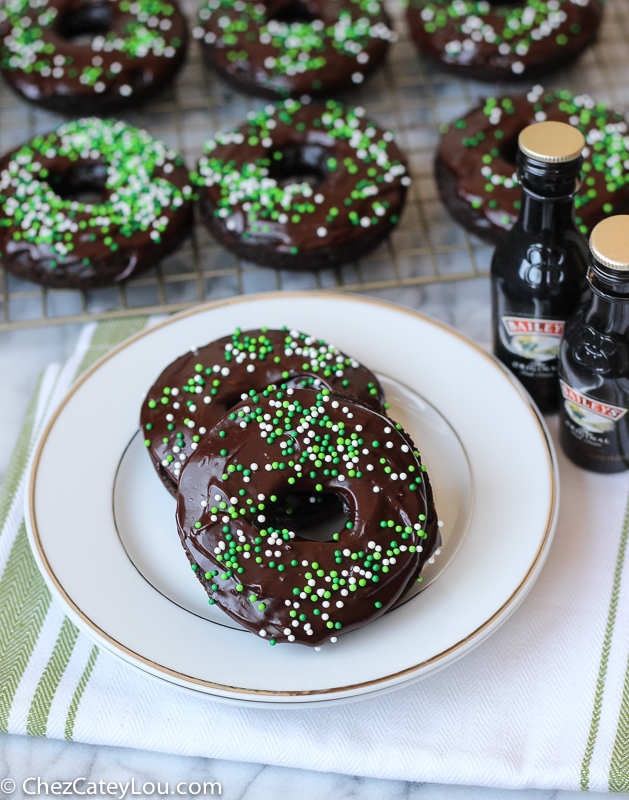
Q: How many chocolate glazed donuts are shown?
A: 8